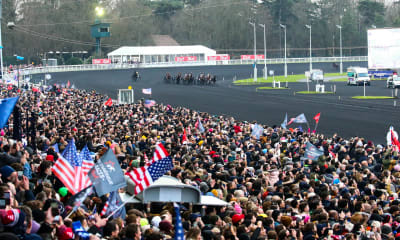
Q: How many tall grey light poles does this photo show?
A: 5